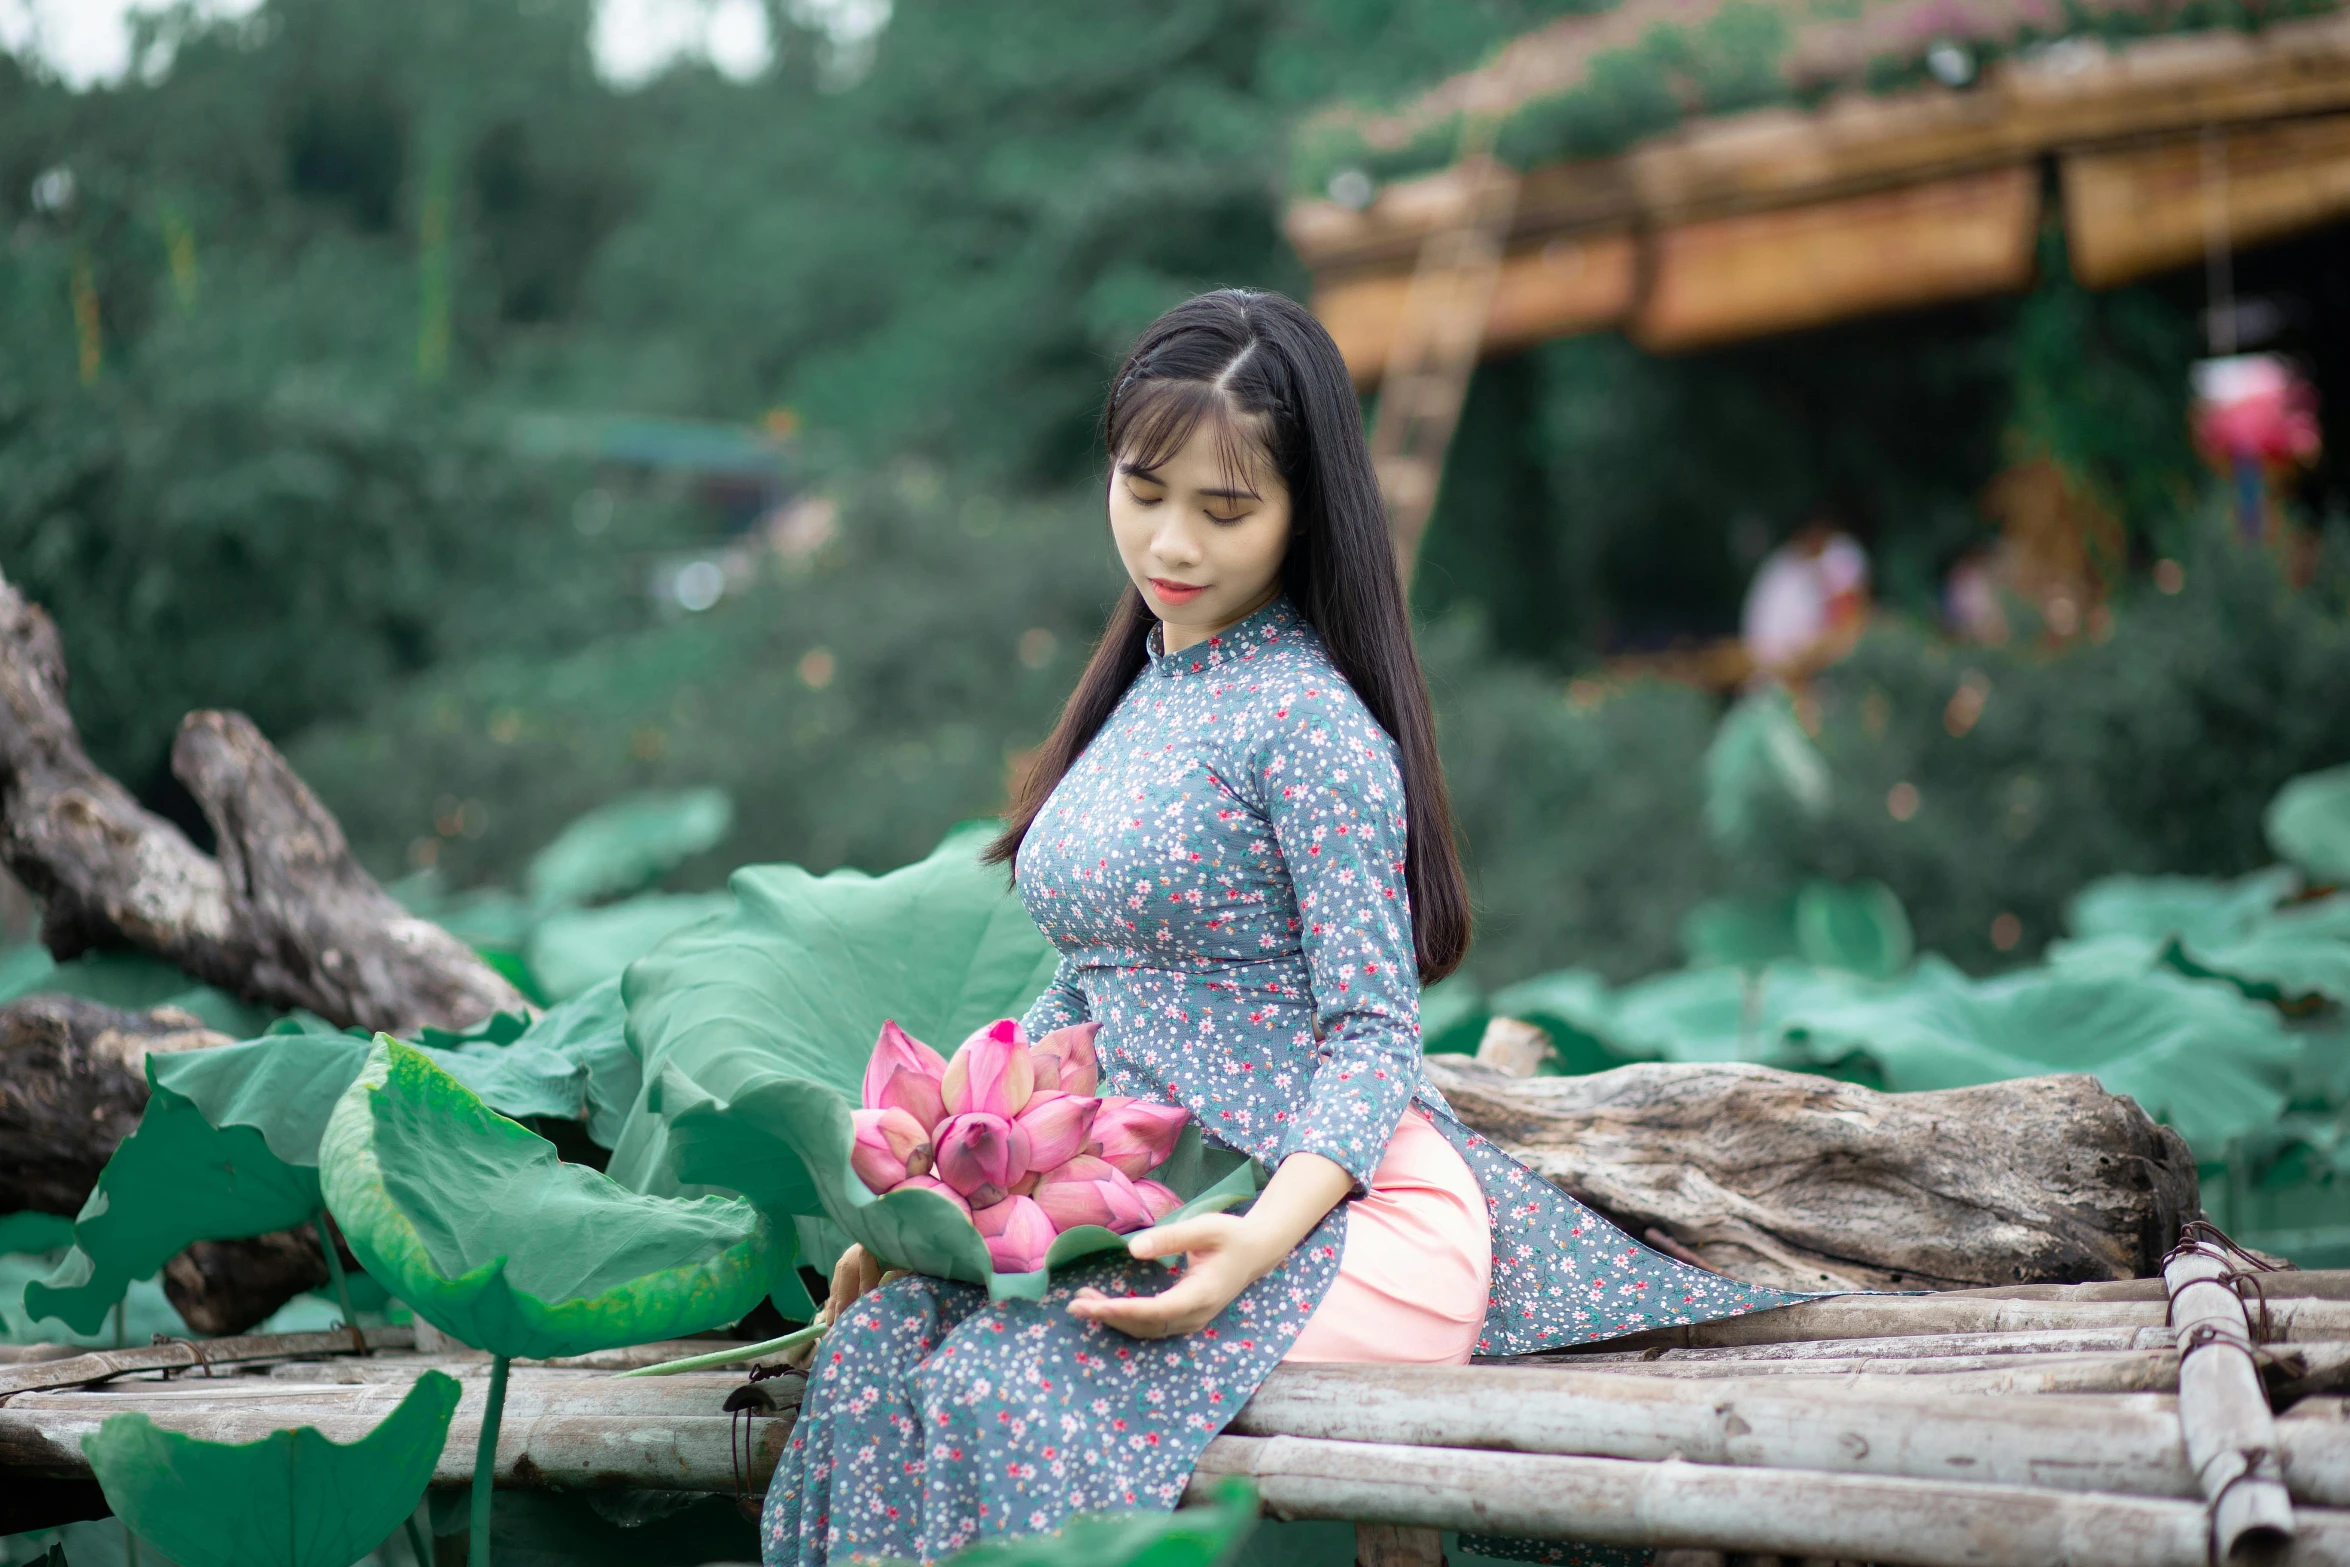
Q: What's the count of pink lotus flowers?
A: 11